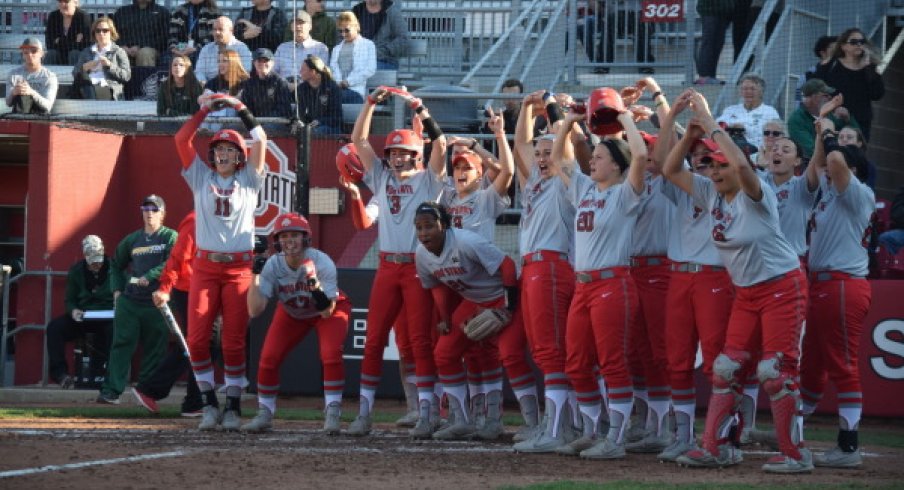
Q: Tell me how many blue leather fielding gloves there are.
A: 0